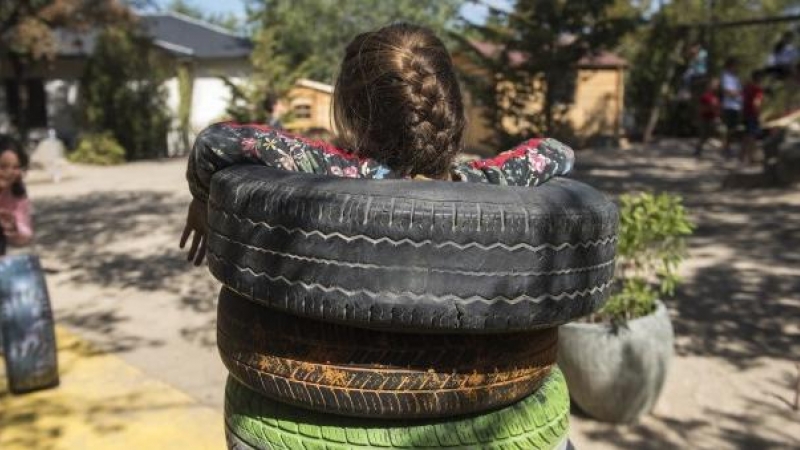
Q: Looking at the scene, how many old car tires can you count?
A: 4